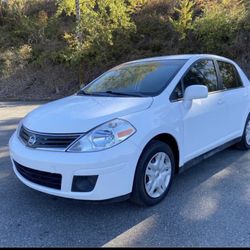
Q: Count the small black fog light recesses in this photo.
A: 1